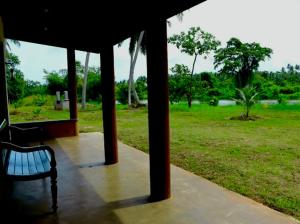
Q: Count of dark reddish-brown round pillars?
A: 3